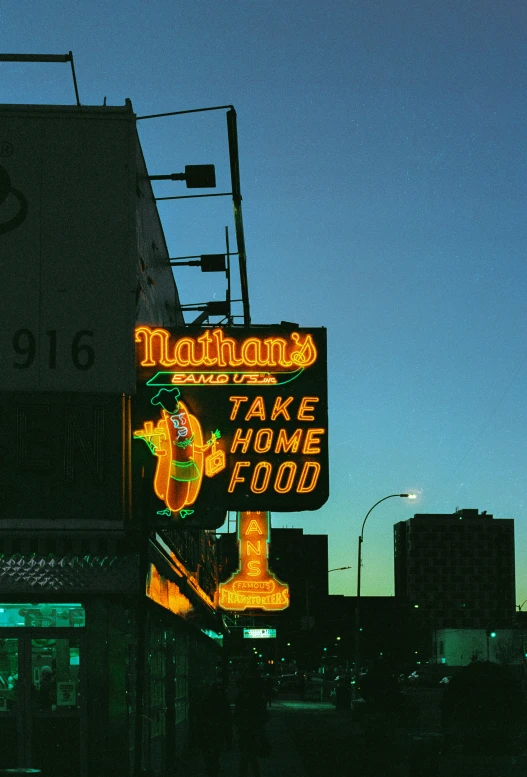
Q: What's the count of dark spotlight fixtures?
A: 3